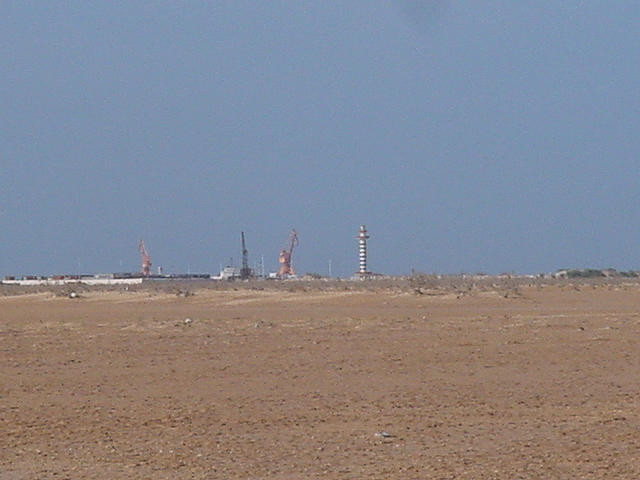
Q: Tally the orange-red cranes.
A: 2